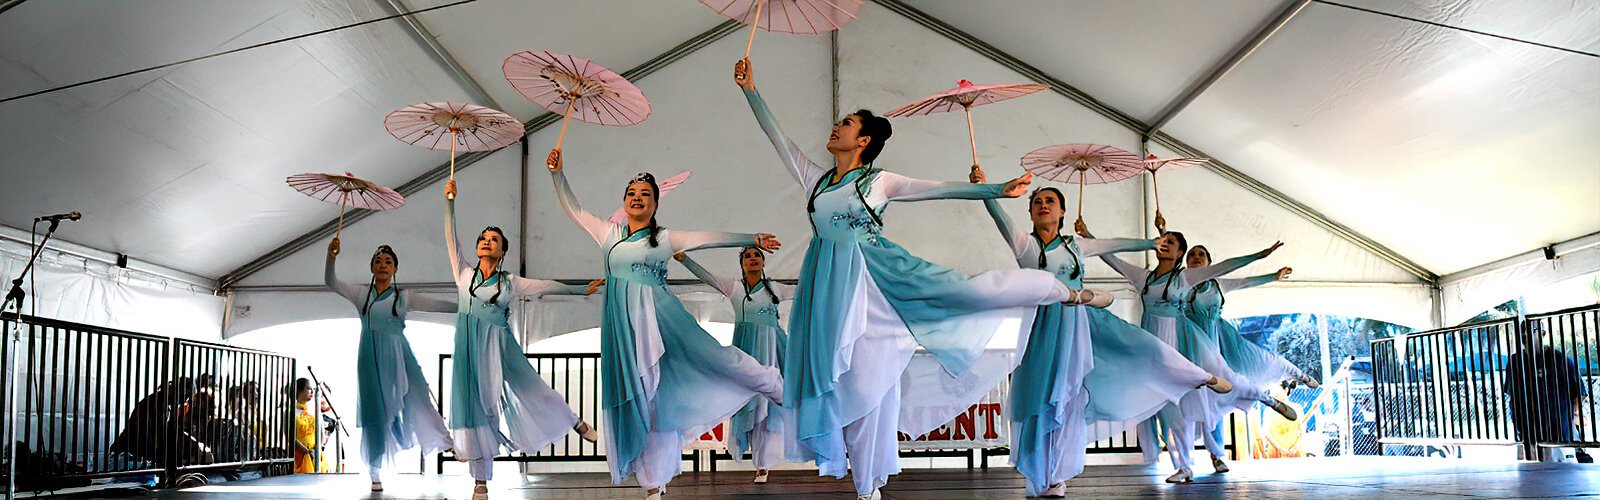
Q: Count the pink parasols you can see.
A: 8